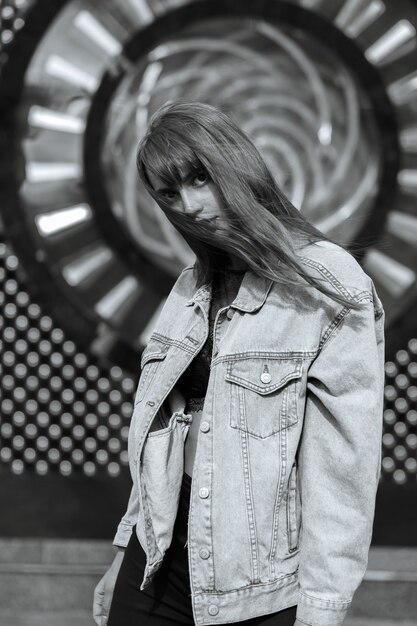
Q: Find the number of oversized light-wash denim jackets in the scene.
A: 1